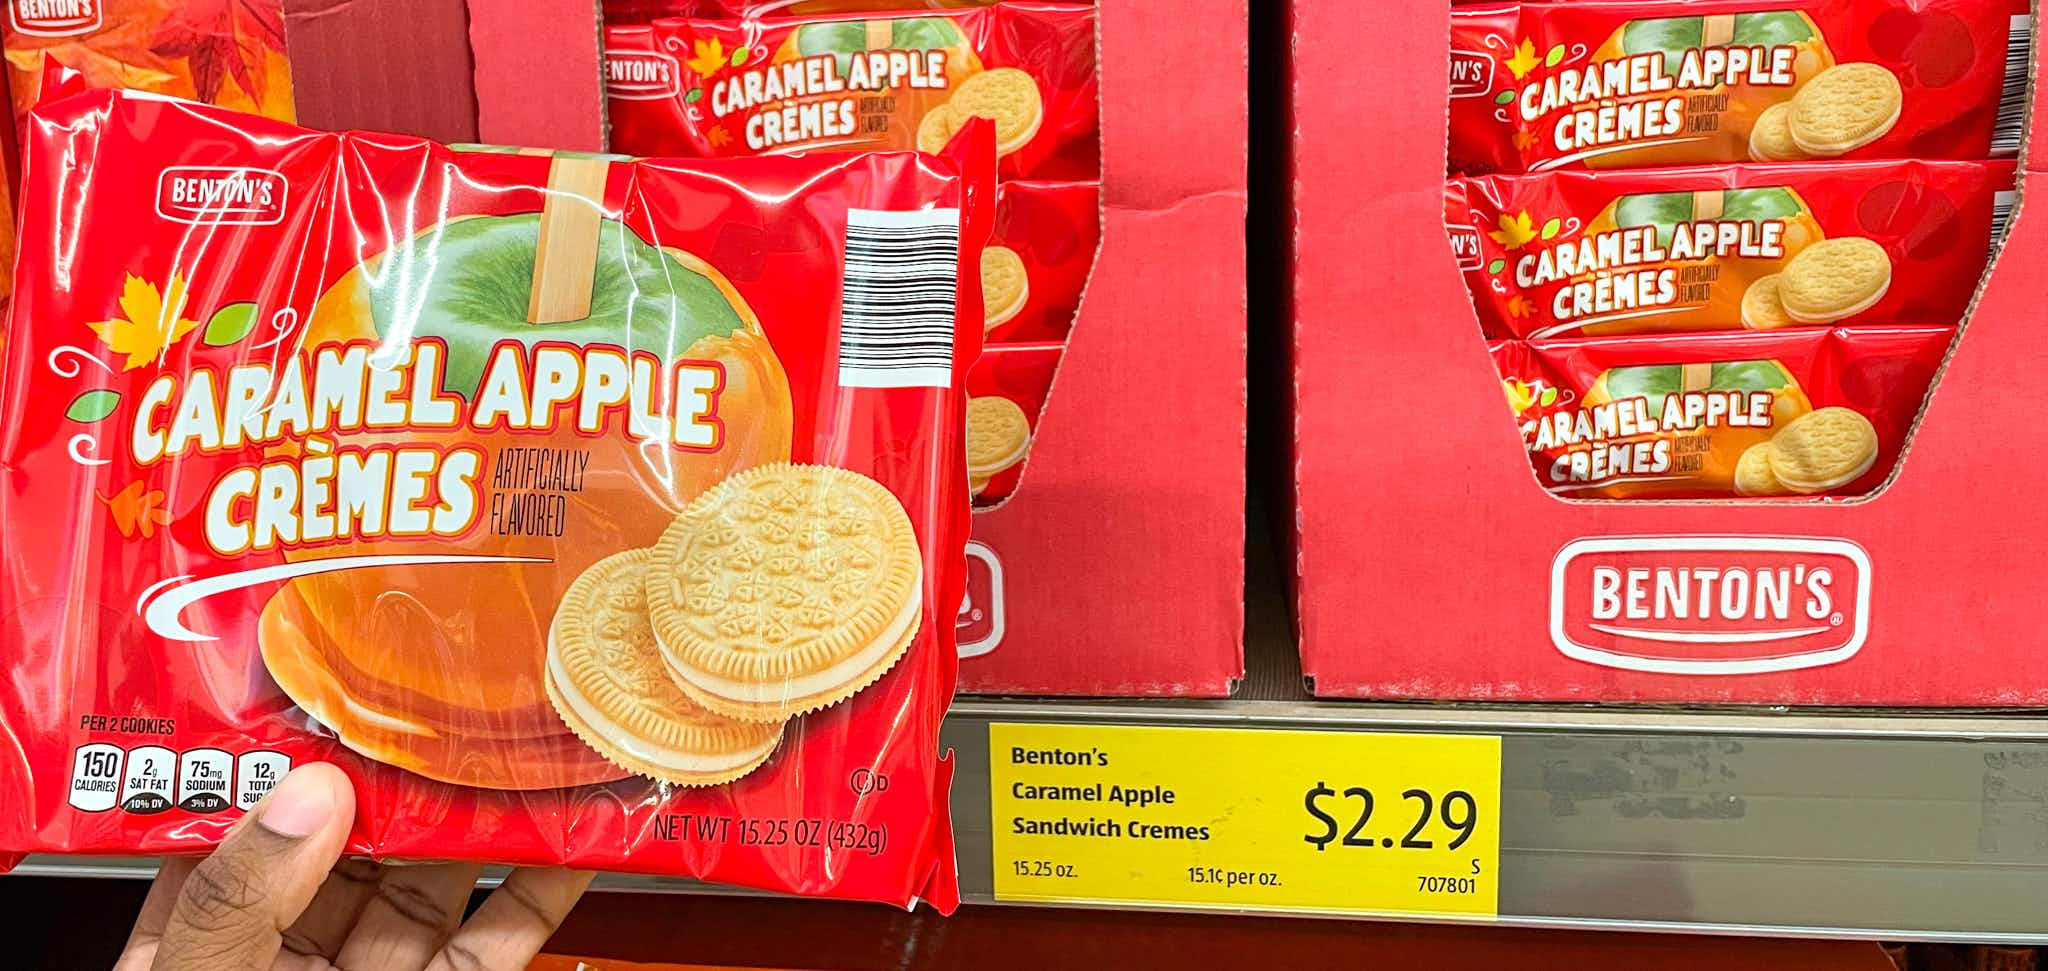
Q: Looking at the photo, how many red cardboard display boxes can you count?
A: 2